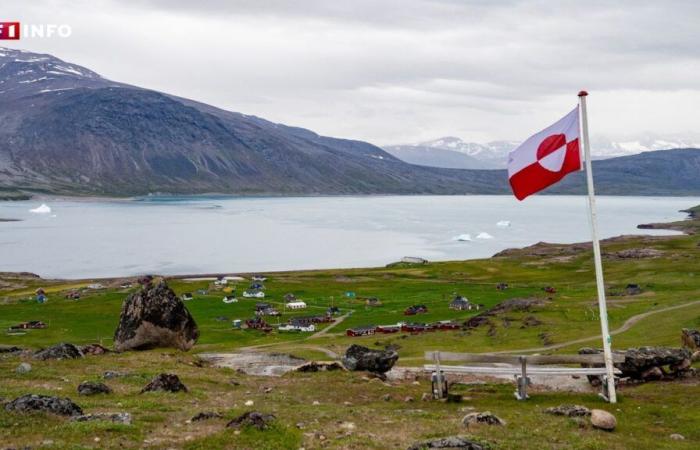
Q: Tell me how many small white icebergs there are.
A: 4